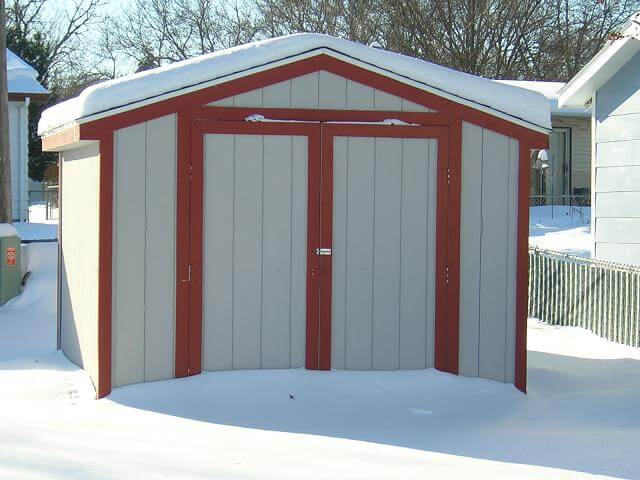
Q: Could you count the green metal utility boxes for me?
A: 1